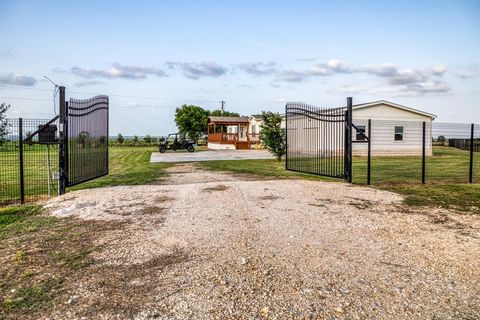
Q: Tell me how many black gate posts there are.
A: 2